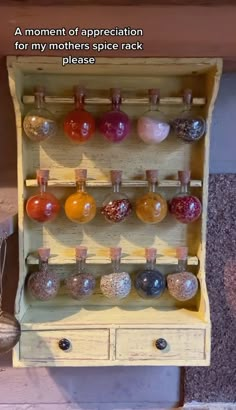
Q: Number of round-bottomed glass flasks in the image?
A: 15